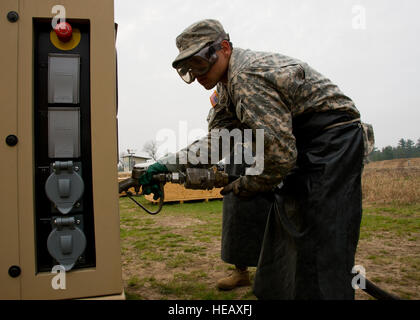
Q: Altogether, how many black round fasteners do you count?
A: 3